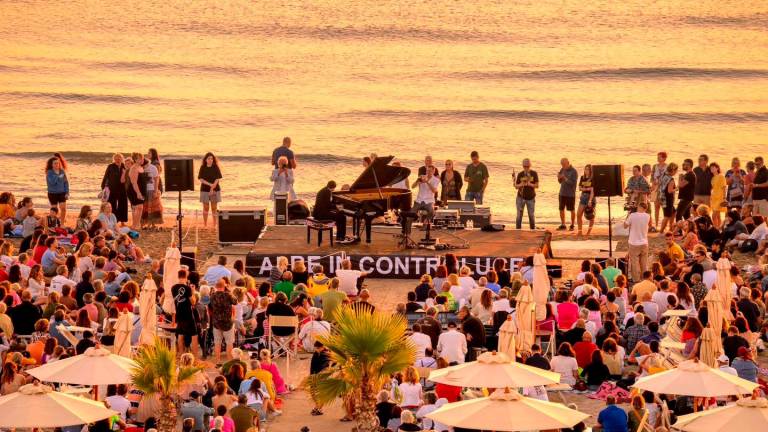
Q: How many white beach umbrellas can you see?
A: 15